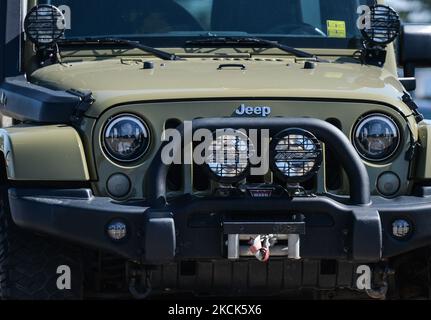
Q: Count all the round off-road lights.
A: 4